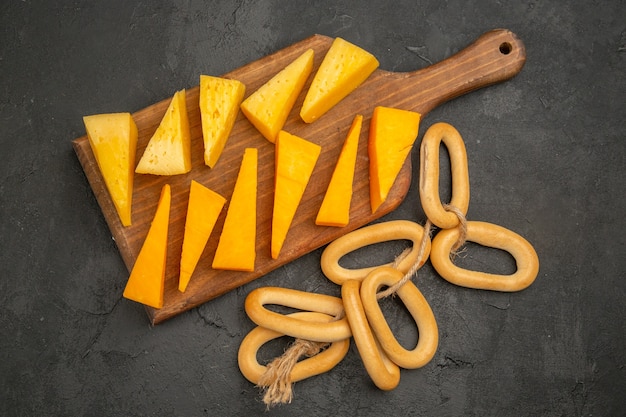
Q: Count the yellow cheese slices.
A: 11